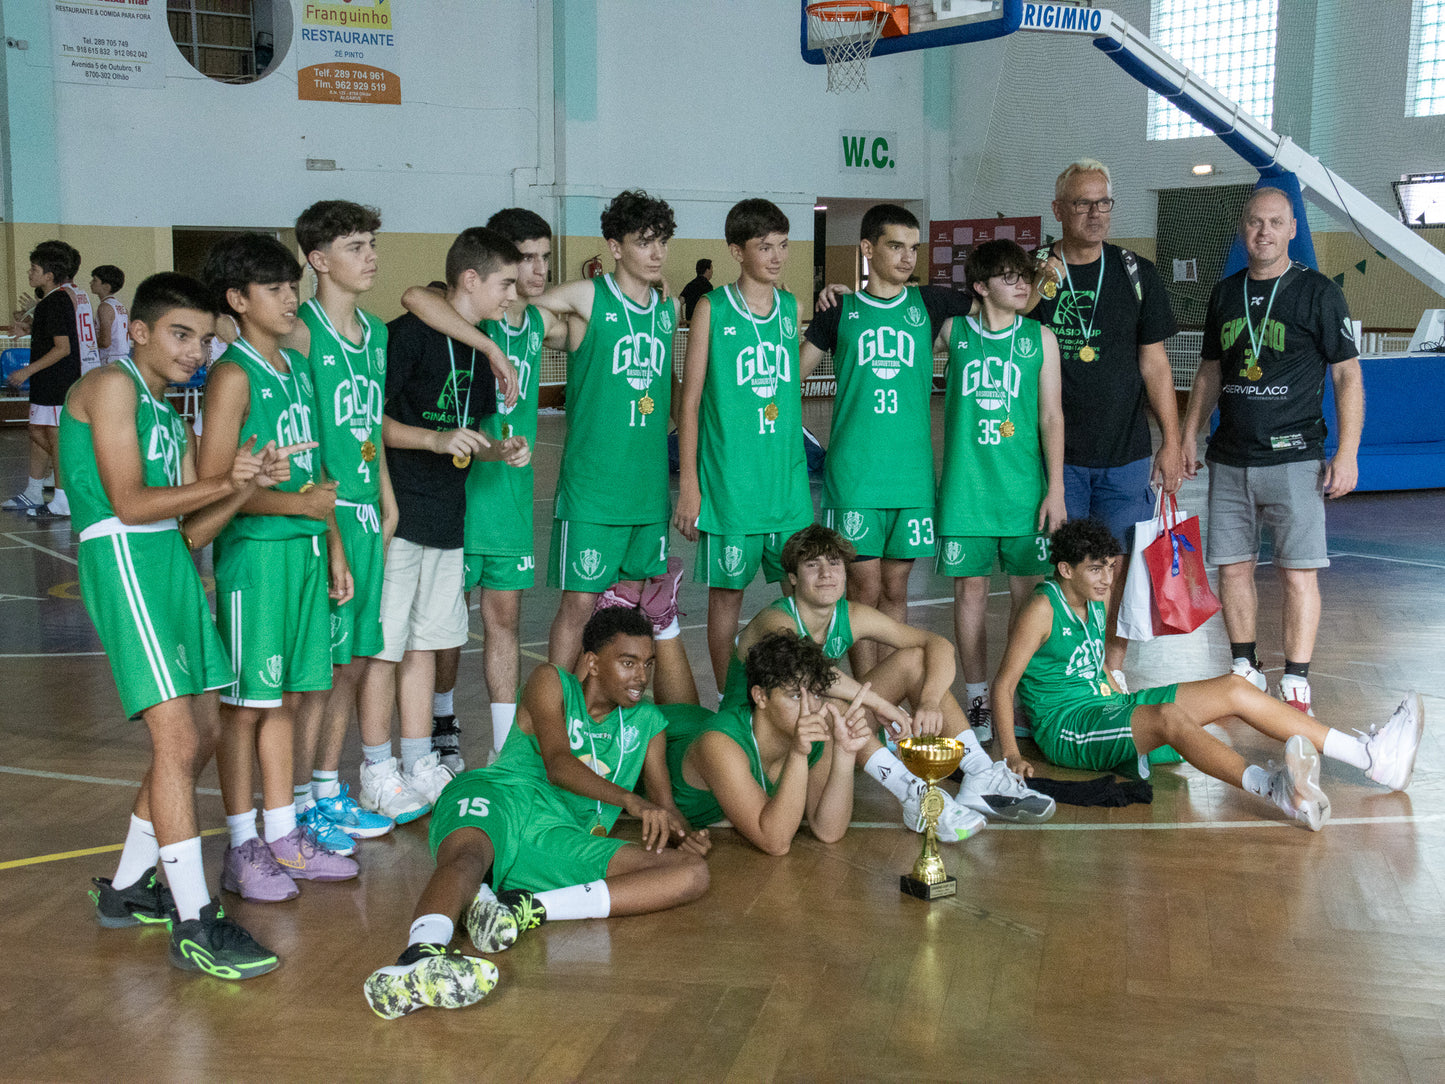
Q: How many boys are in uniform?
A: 12